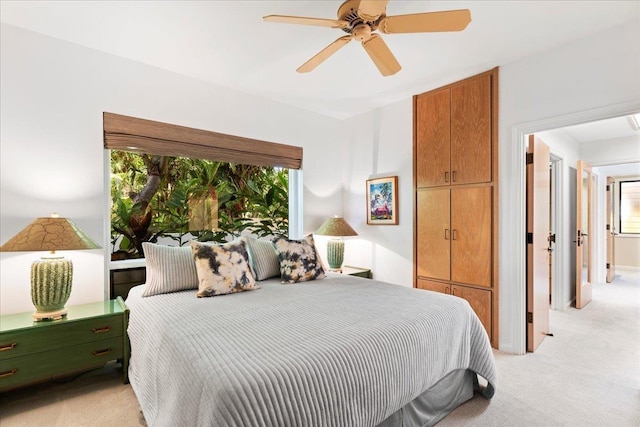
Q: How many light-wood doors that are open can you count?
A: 3